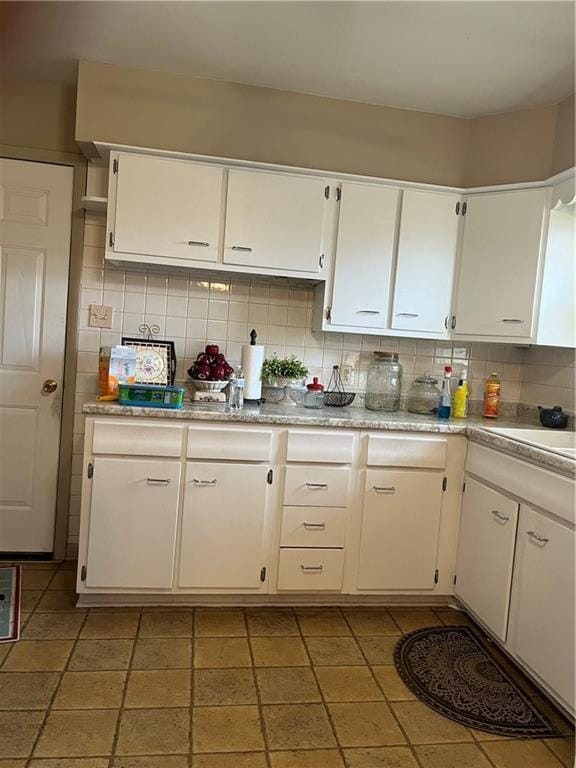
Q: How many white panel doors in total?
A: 1